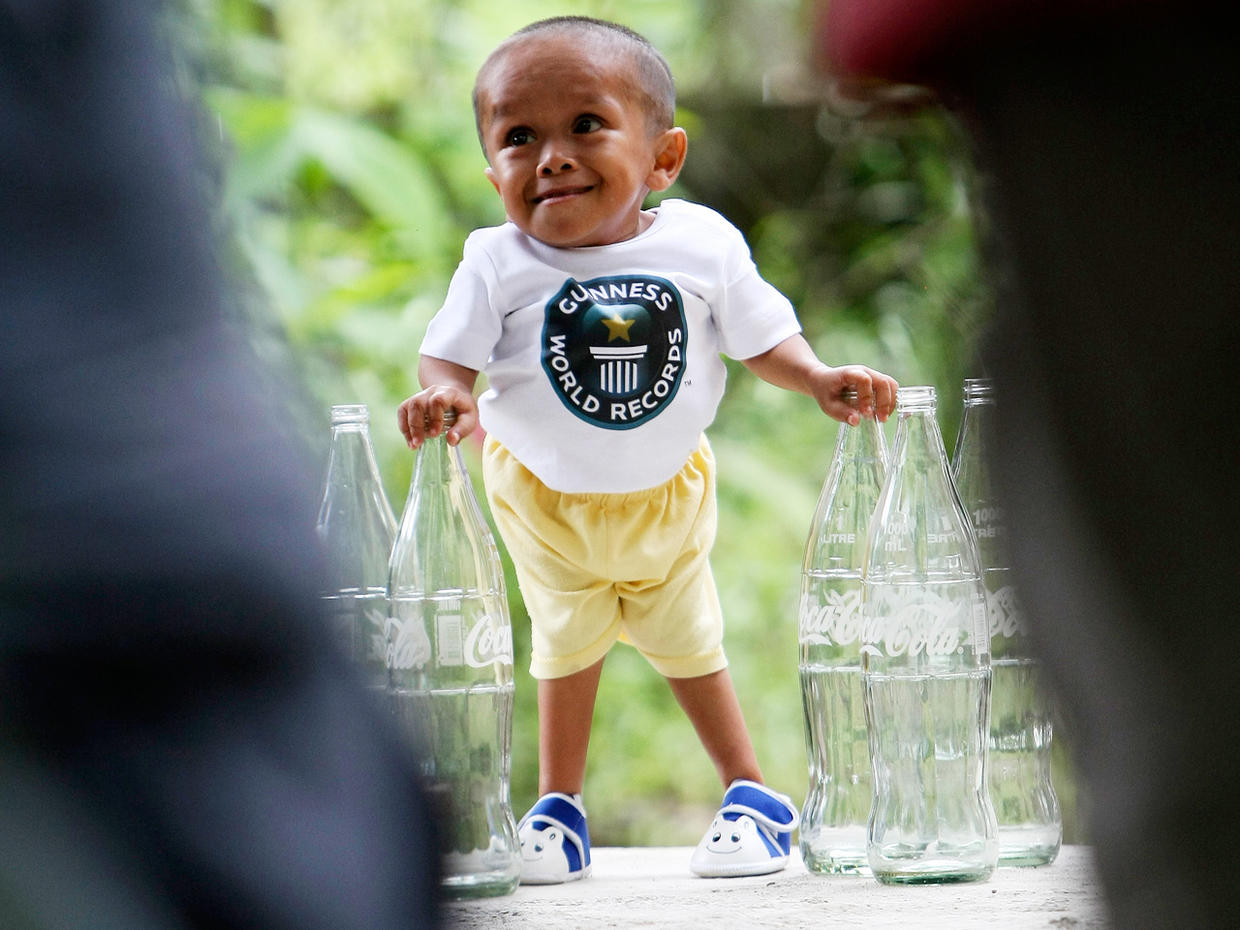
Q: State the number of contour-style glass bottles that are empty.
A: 5